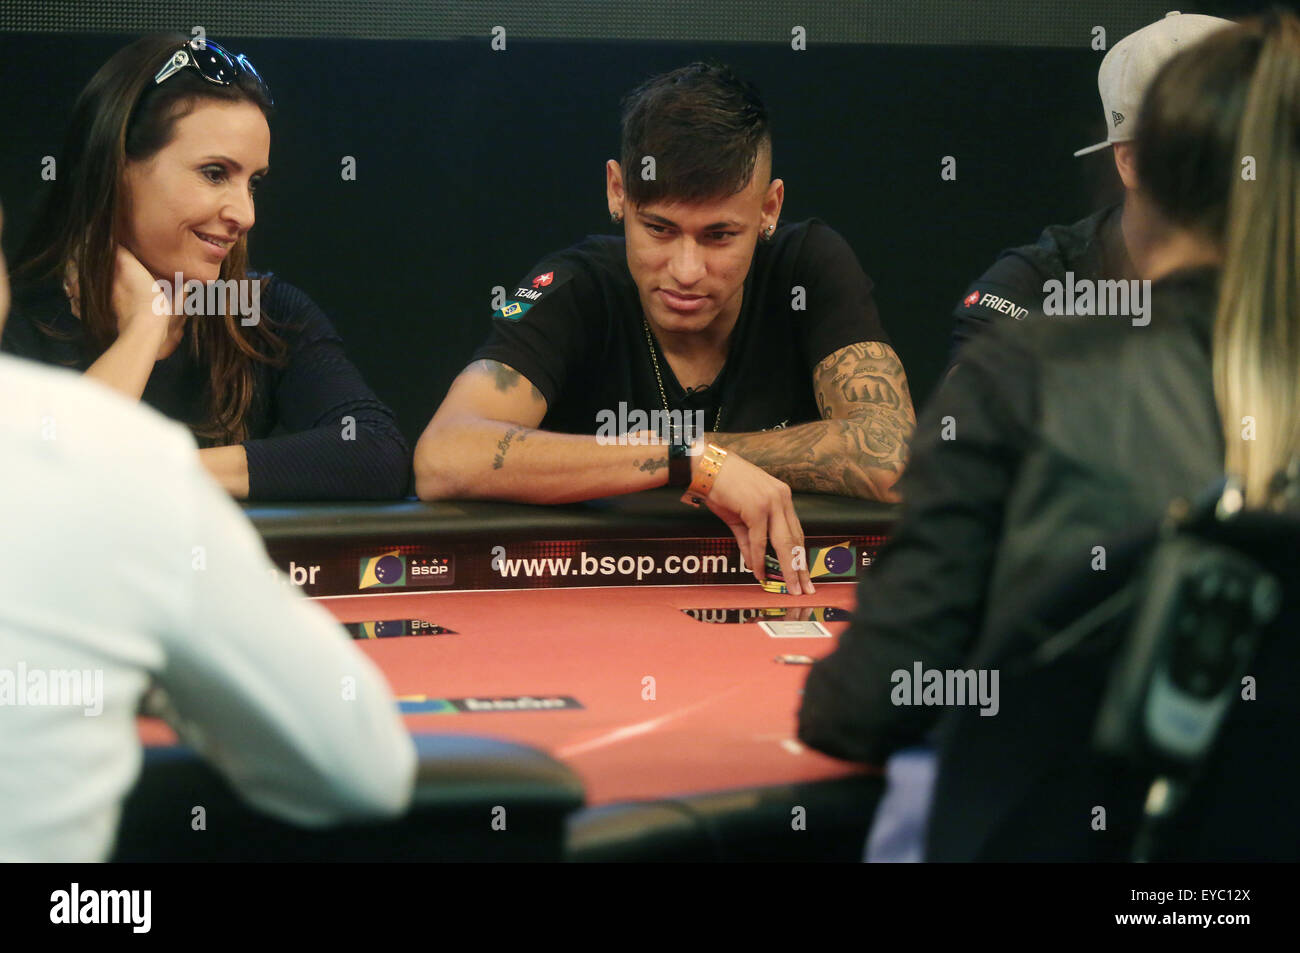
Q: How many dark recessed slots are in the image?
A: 2